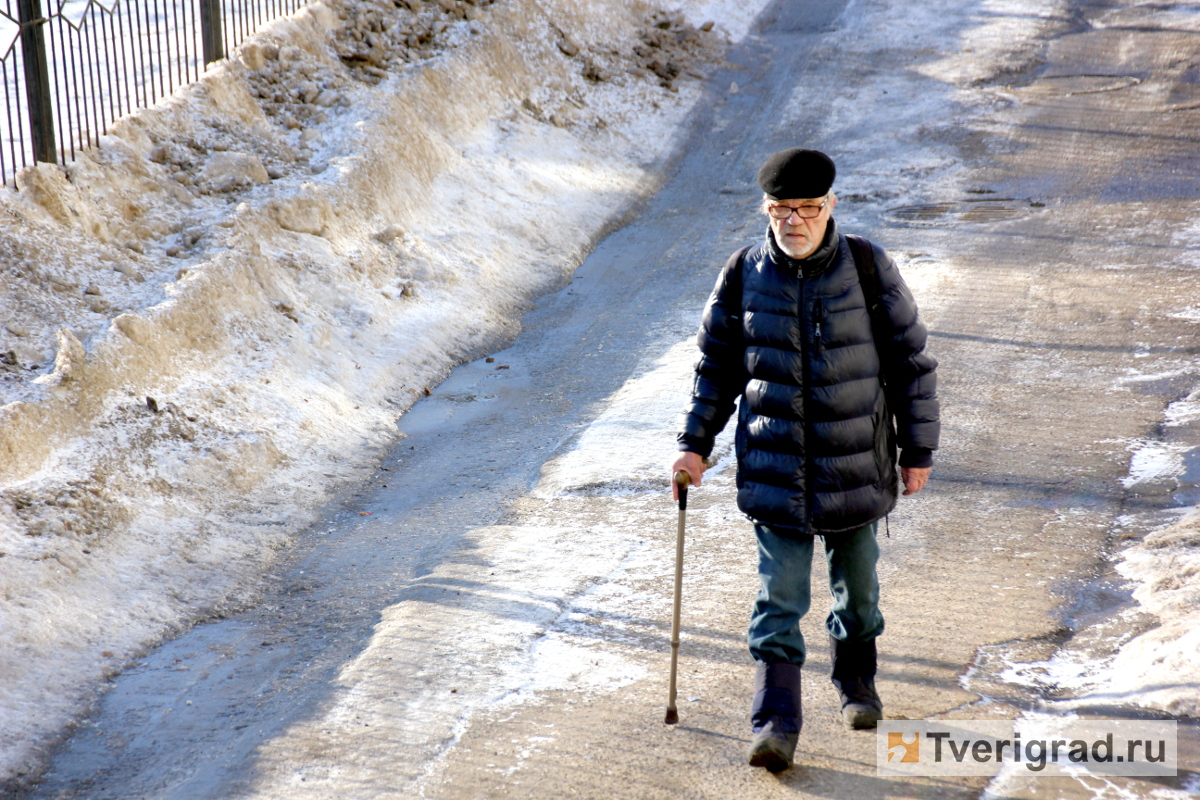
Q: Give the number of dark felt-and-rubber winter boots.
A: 2